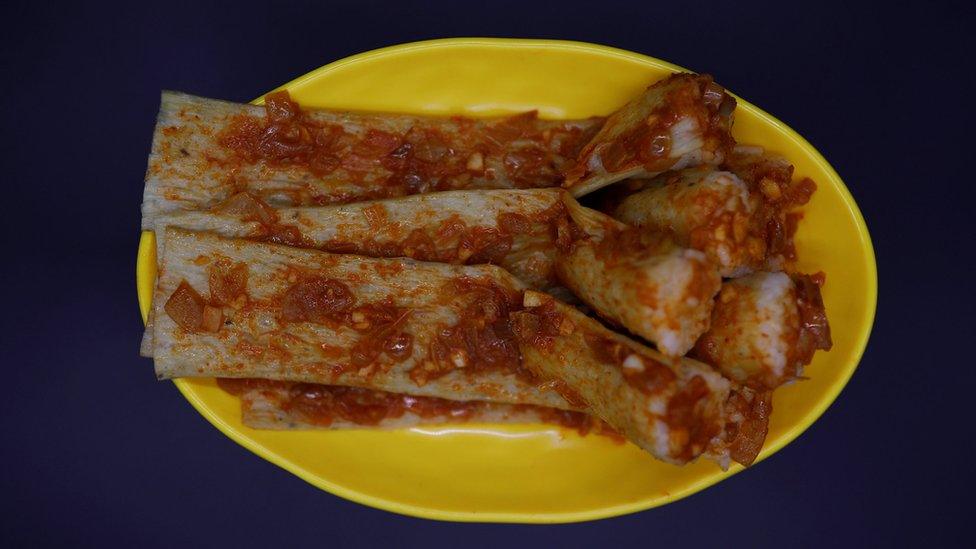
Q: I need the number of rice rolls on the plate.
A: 5